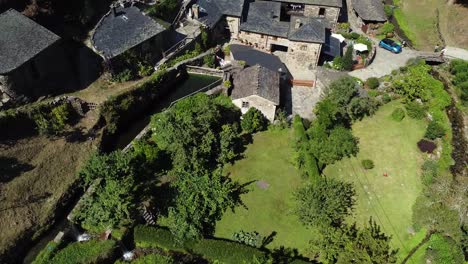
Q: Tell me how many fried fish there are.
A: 0